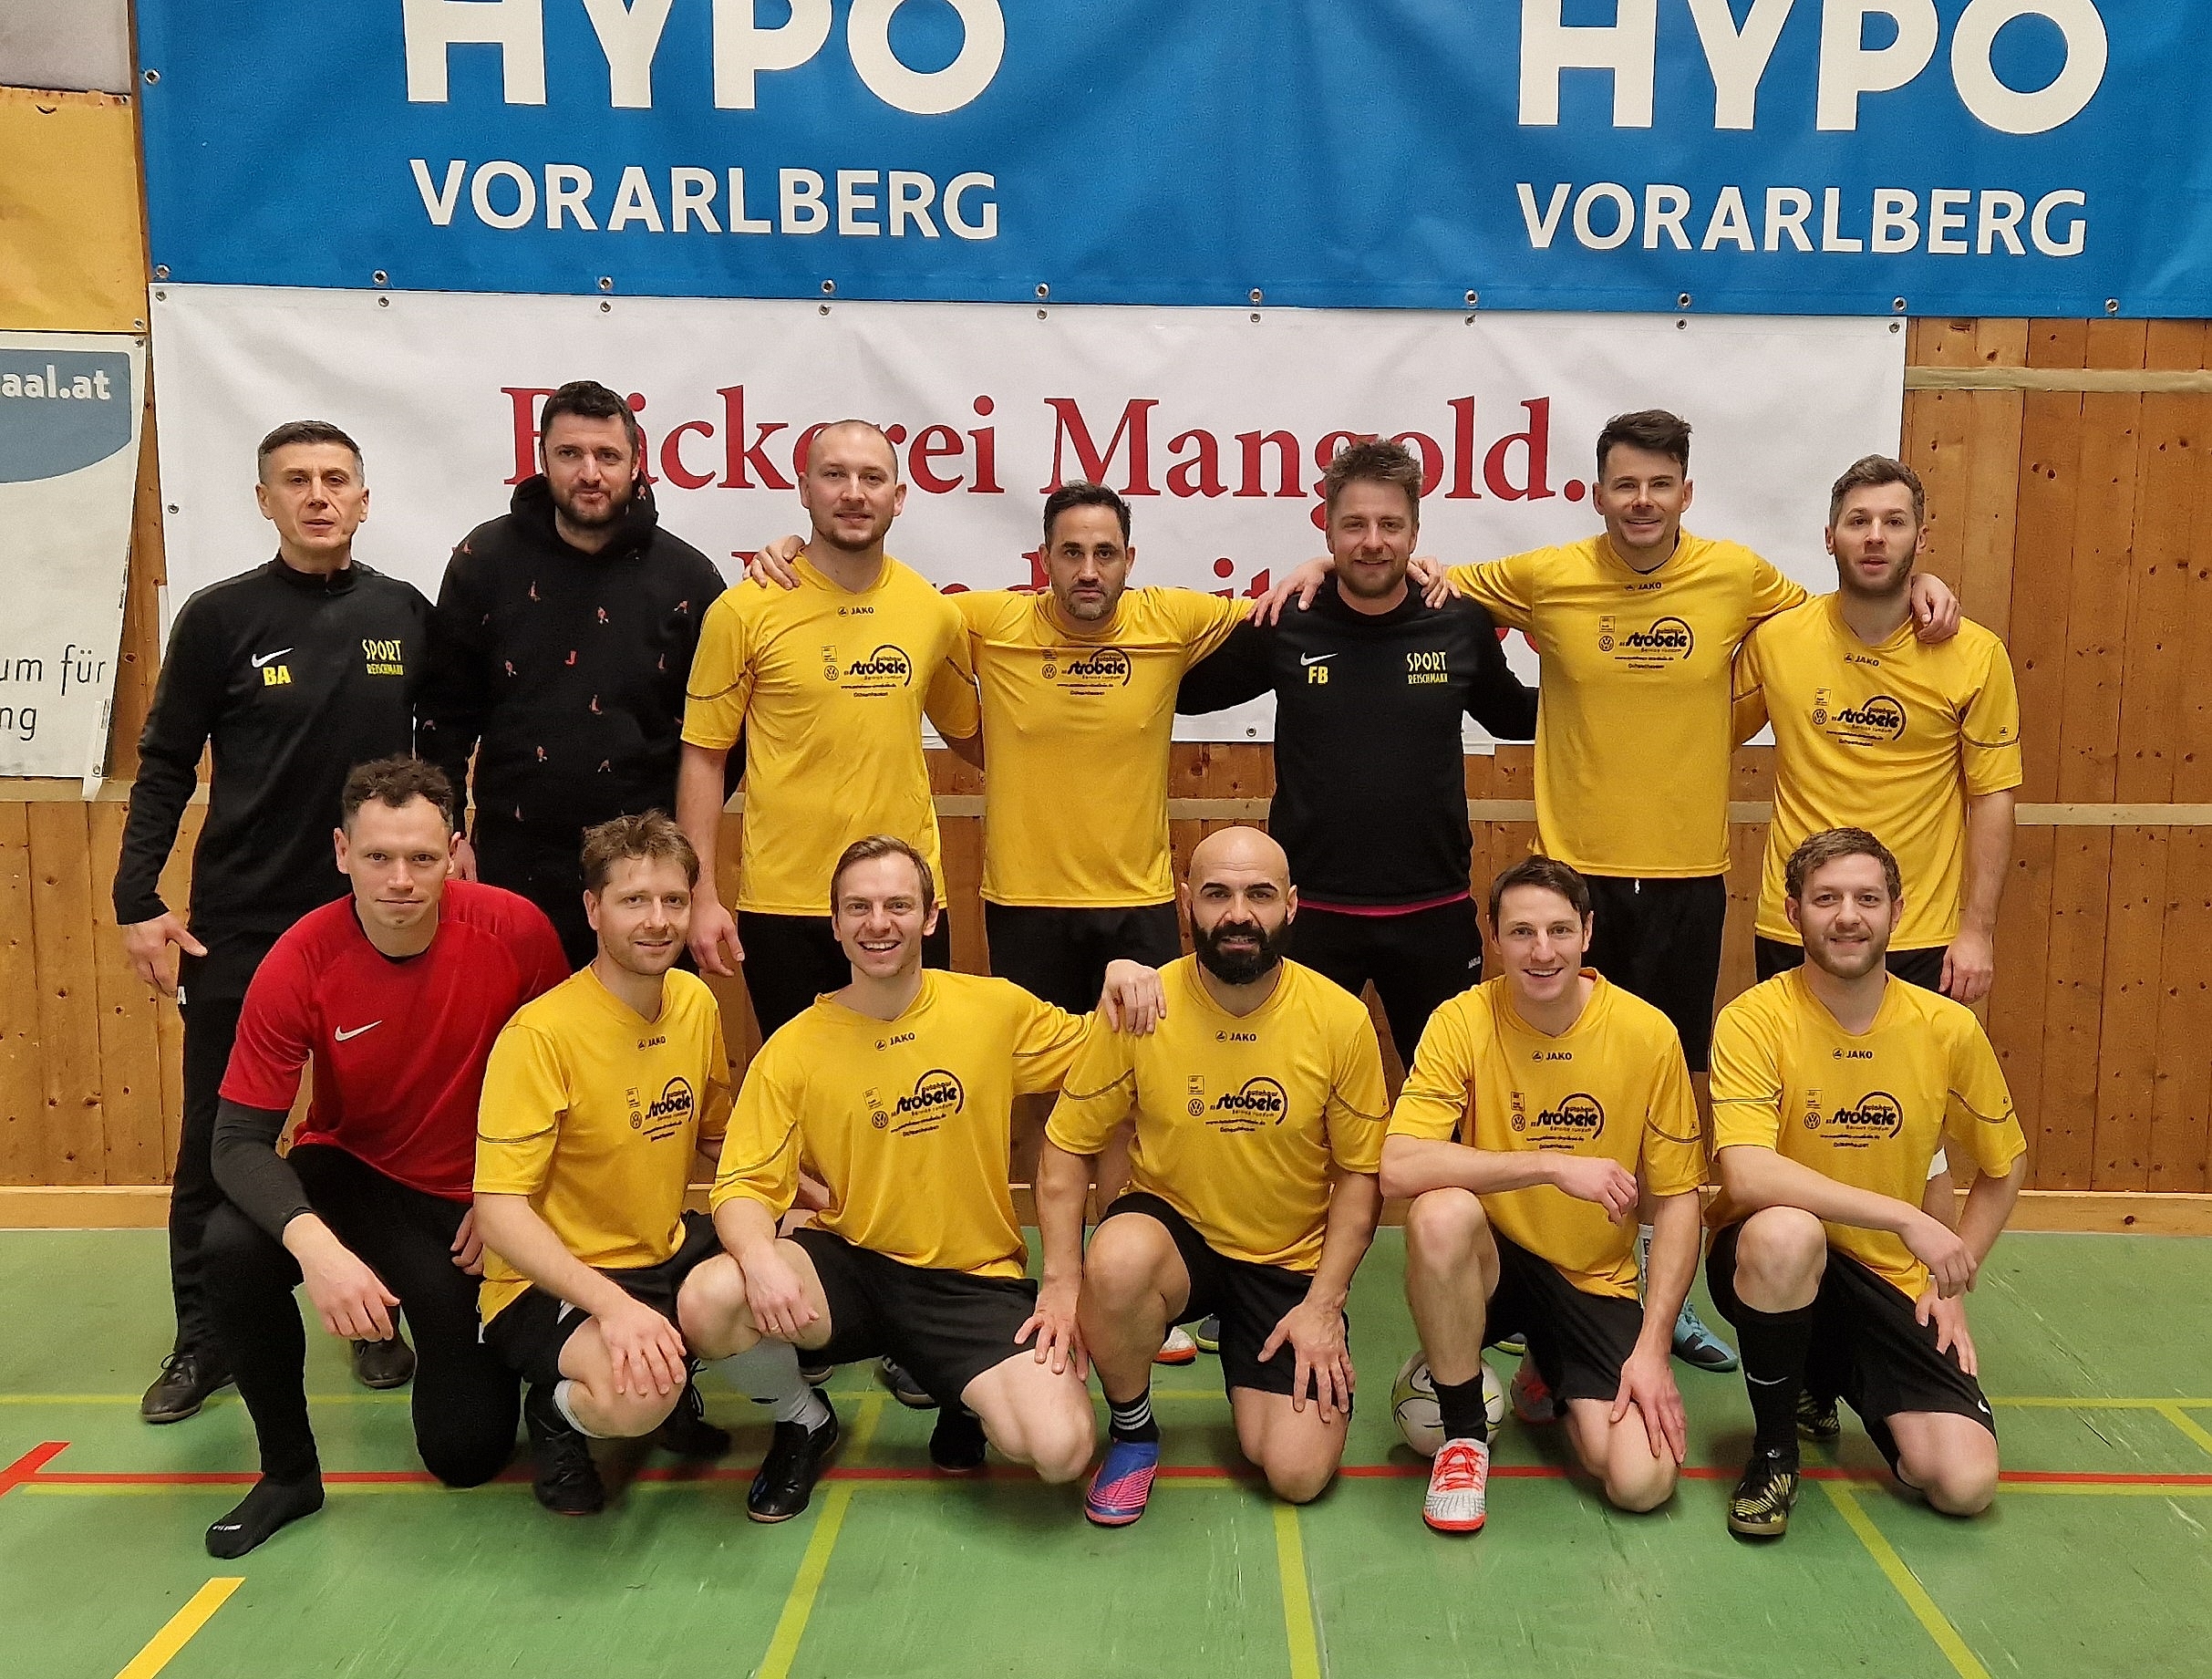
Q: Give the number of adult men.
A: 13